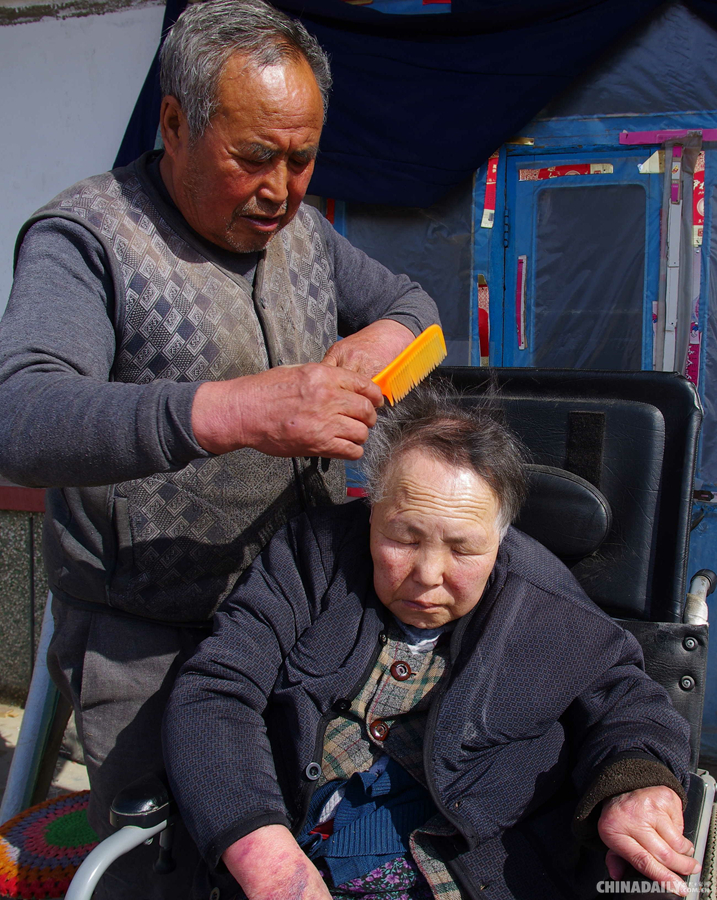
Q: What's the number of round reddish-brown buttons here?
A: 2